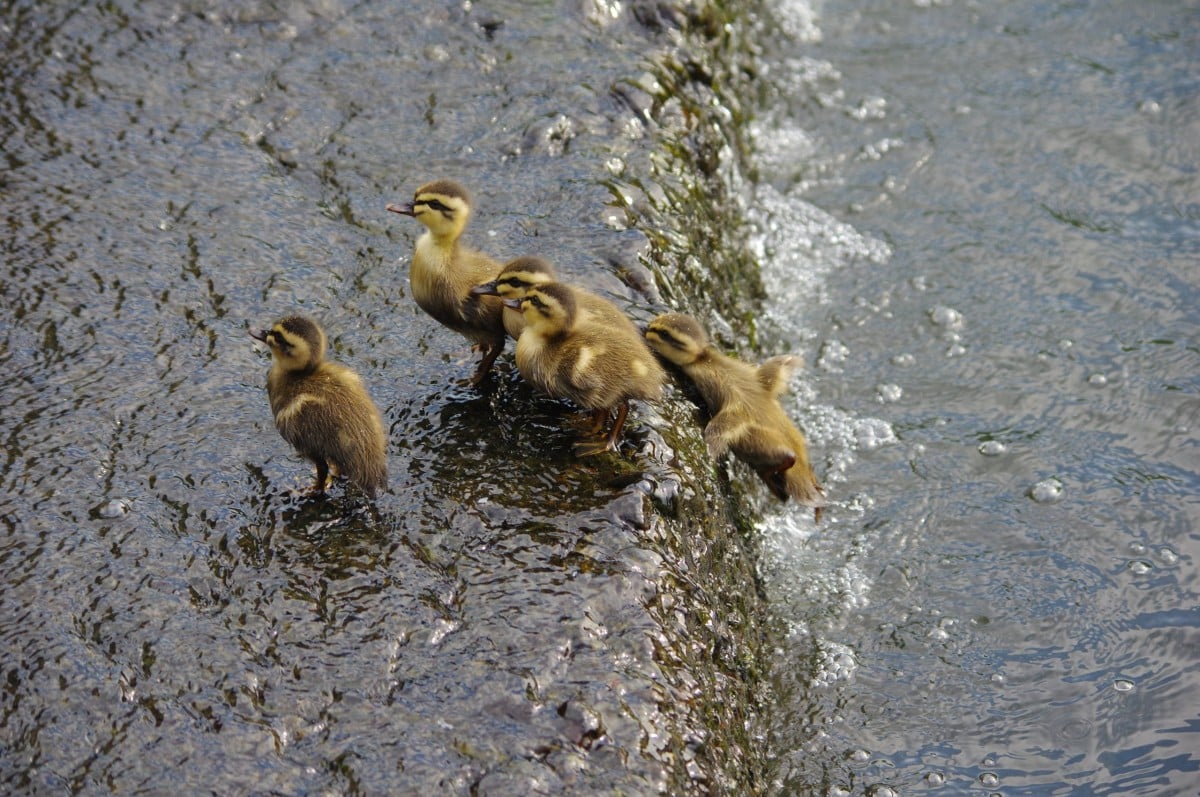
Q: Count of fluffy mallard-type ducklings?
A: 5